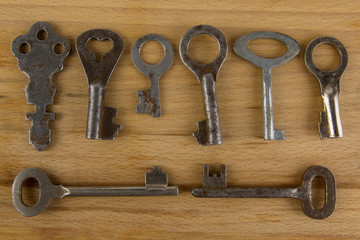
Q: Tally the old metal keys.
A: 8